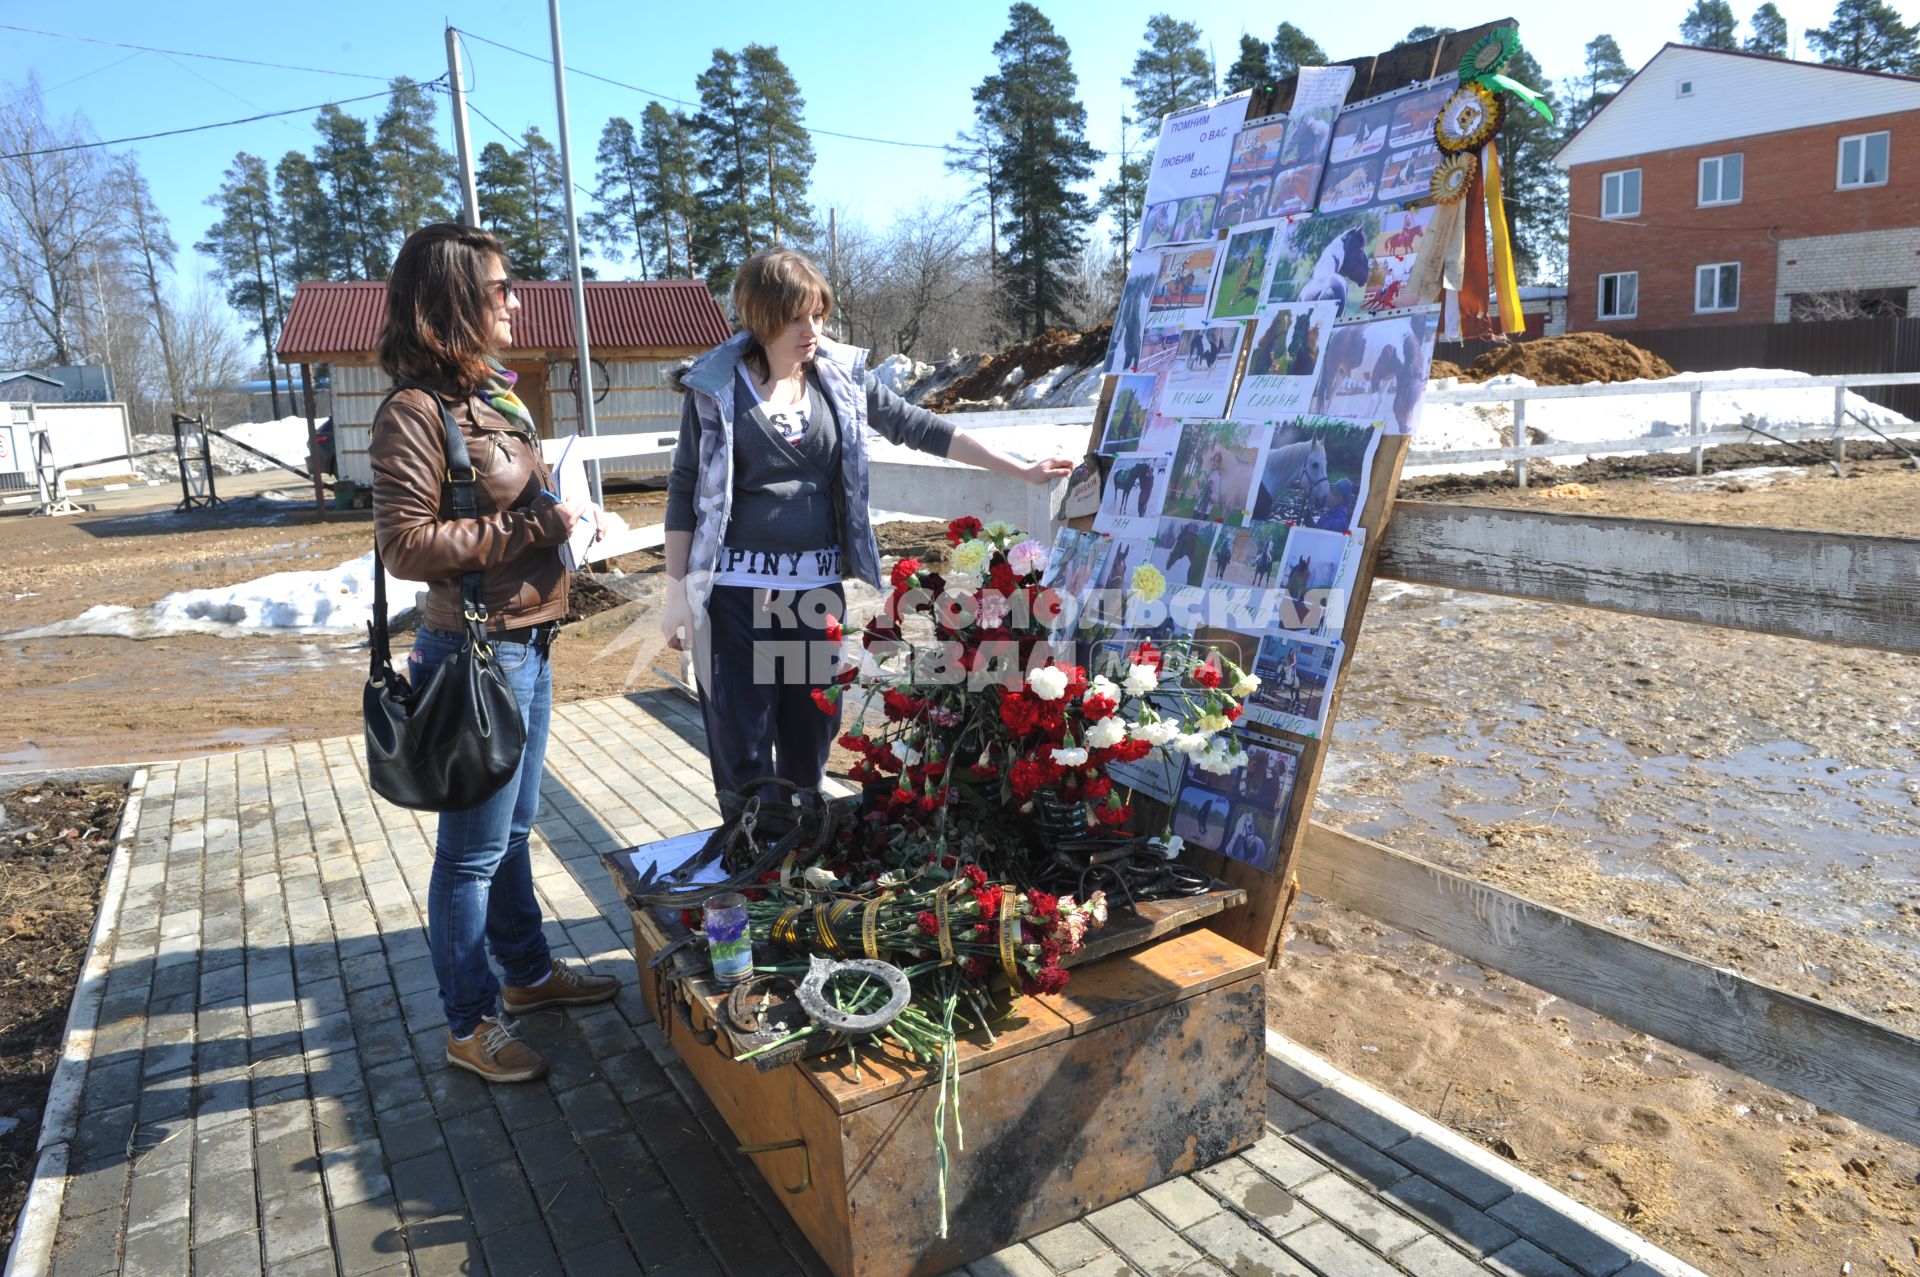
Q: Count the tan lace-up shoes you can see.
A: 2